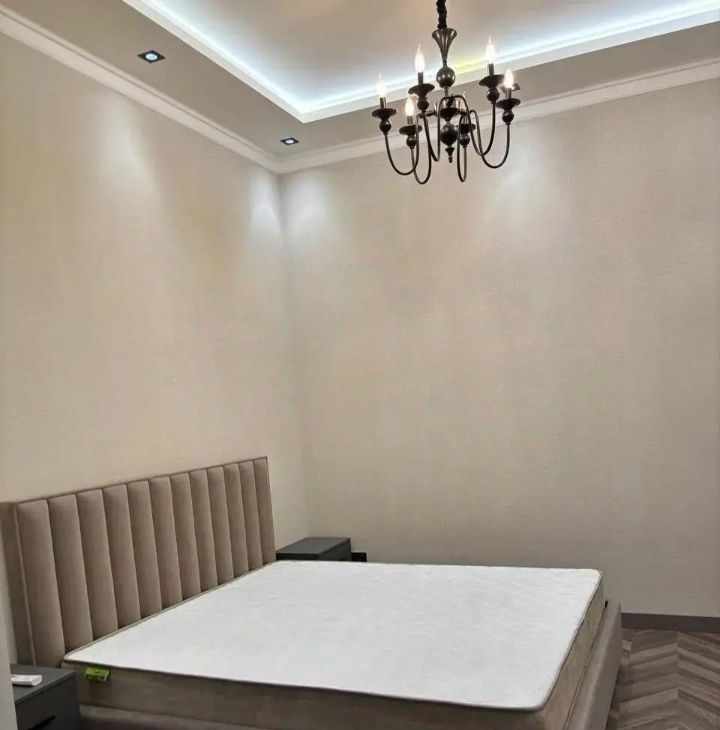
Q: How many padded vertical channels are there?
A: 12